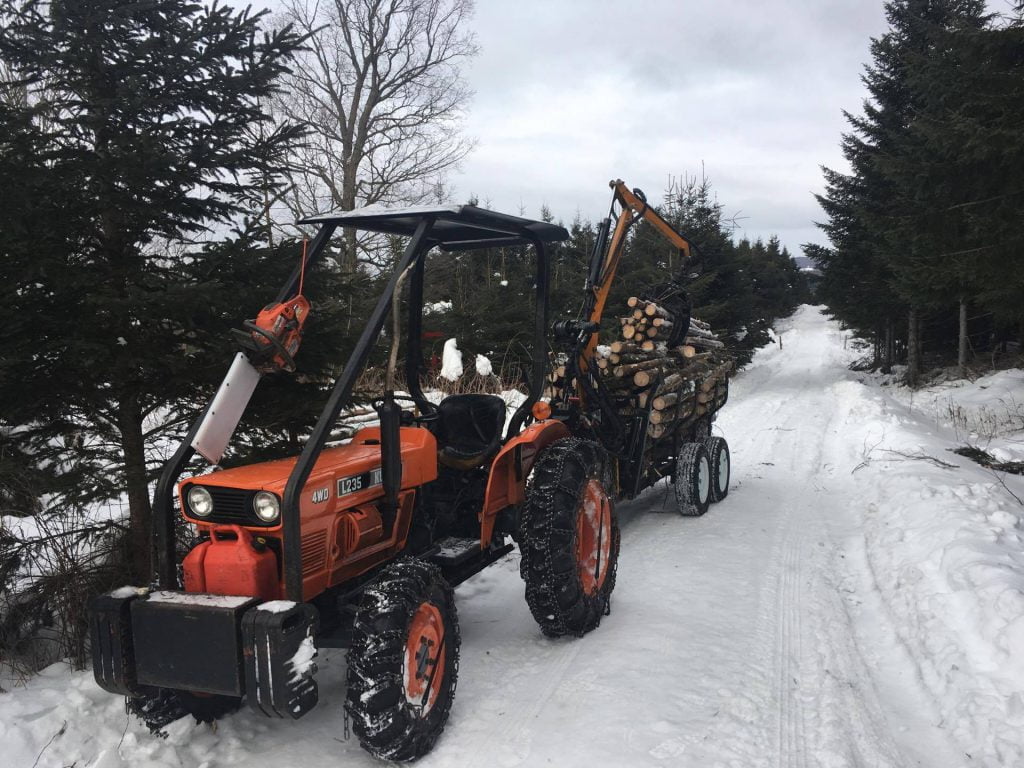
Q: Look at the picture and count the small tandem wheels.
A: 2